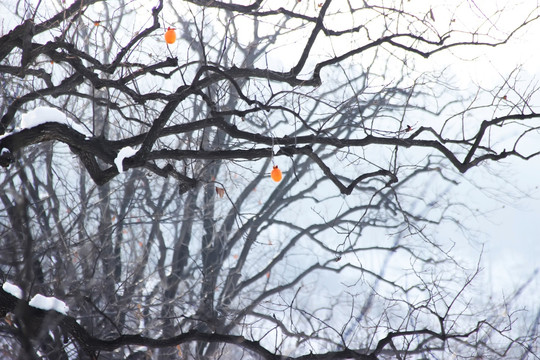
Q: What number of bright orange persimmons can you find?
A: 2